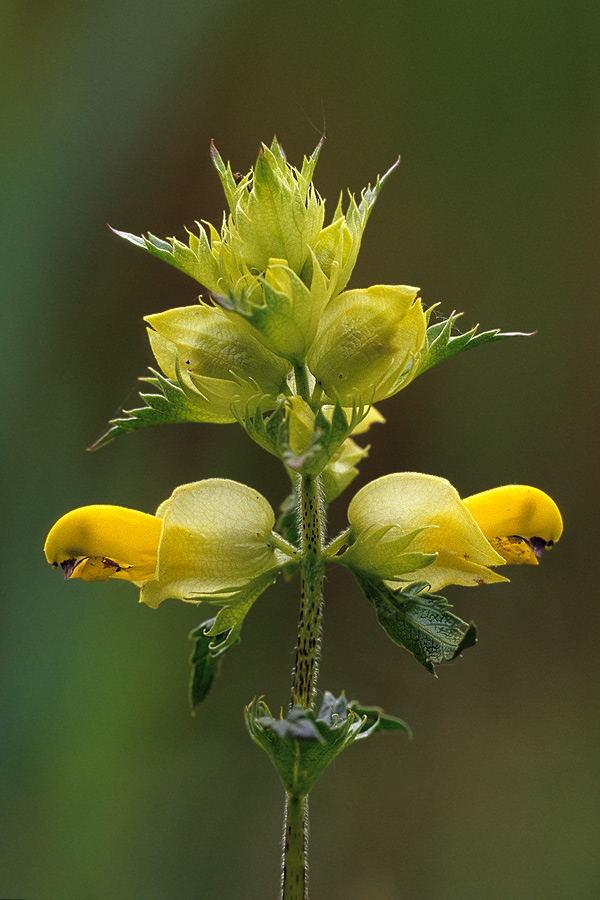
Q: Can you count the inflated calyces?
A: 4